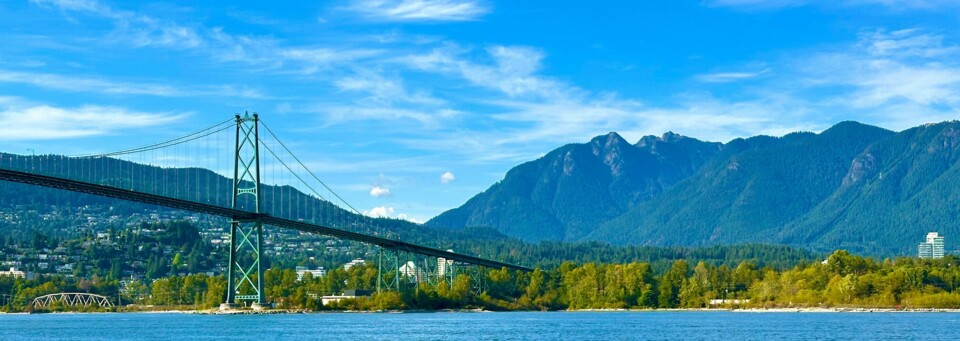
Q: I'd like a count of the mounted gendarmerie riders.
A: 0